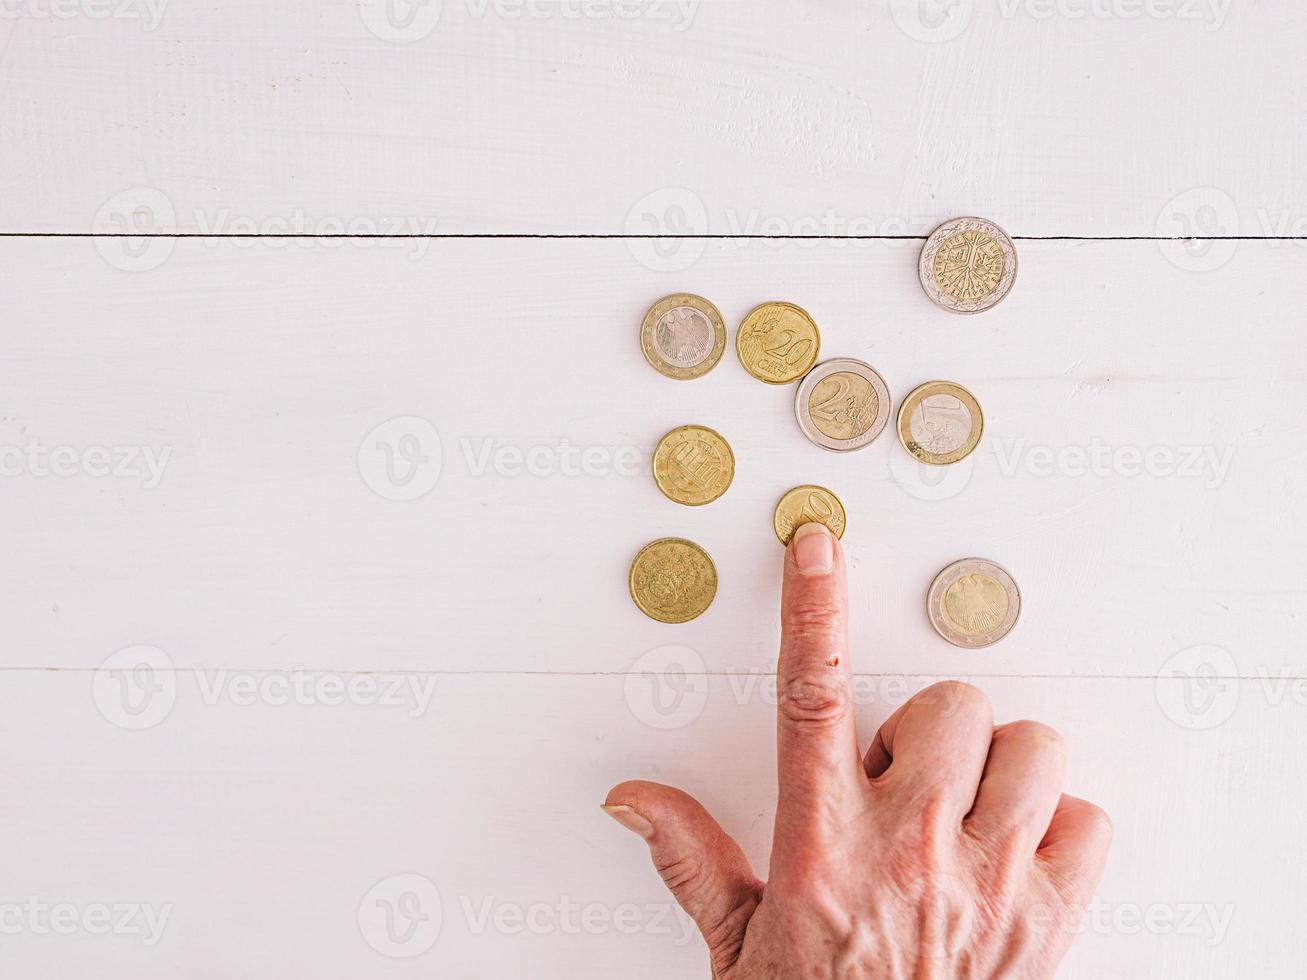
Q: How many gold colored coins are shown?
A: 4